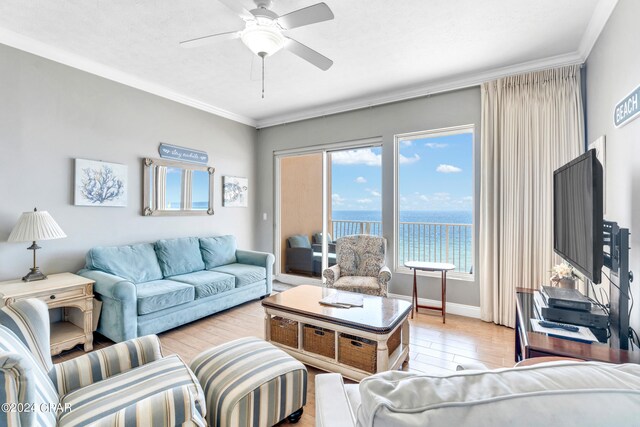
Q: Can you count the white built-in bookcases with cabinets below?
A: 0